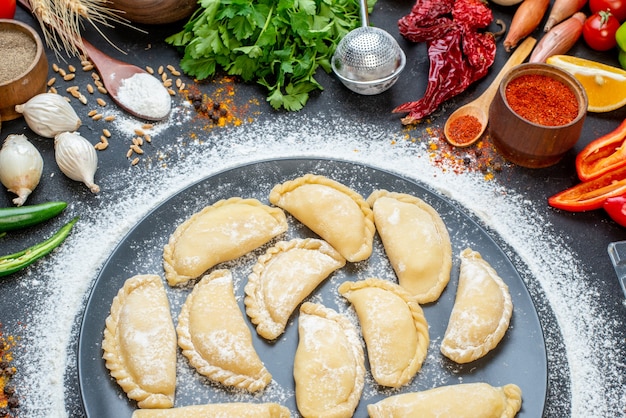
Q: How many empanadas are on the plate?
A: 11